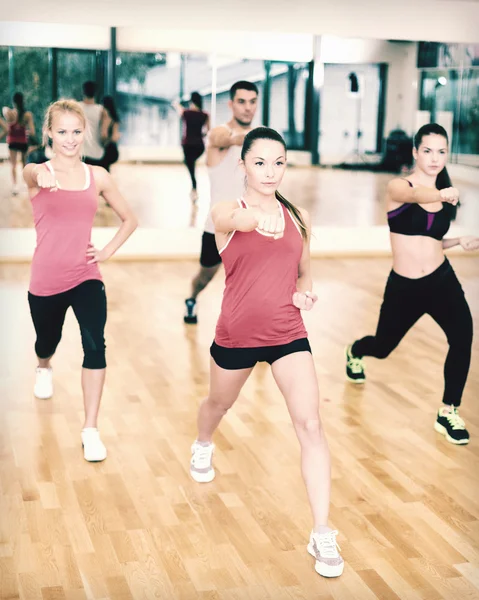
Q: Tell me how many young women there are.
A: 3